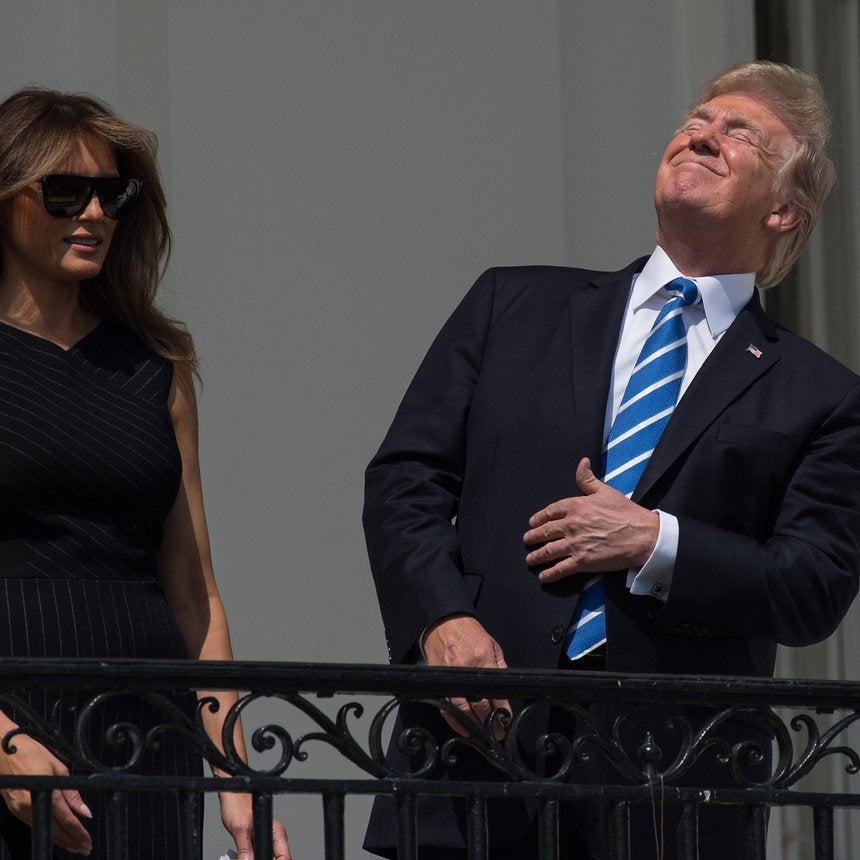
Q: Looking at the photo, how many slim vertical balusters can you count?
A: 12